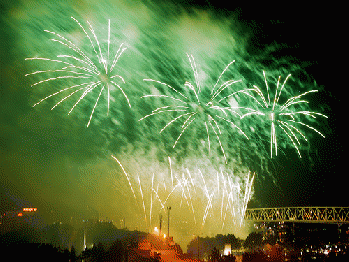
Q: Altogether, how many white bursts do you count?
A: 3